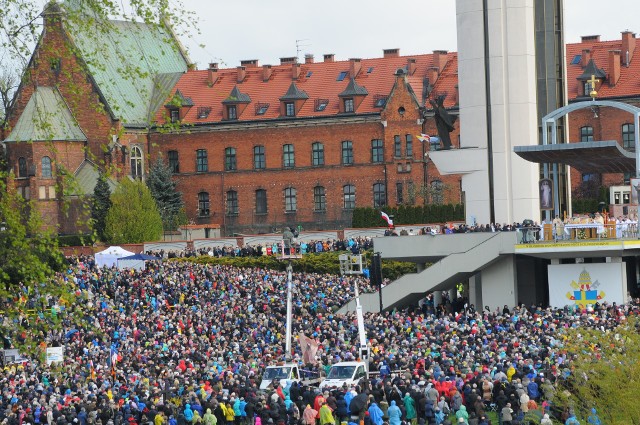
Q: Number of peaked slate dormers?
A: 5